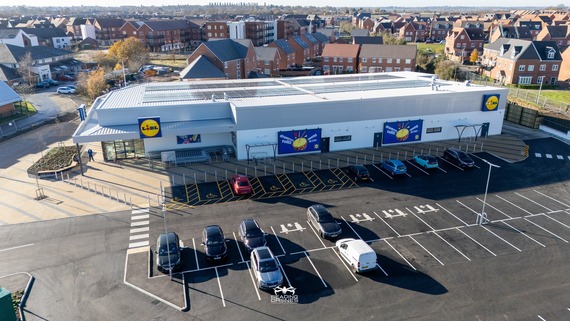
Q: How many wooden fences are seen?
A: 1